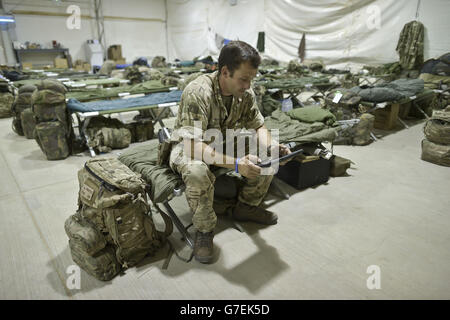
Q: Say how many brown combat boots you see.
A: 2